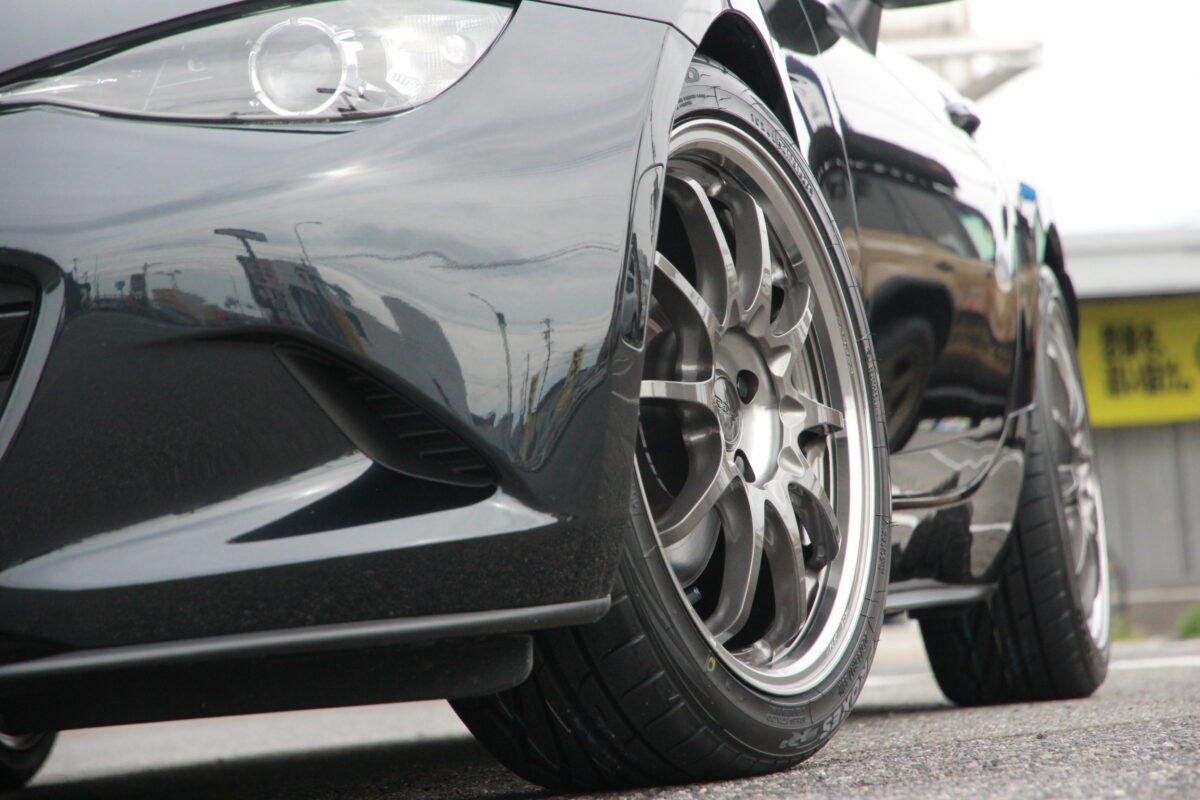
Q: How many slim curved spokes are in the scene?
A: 10